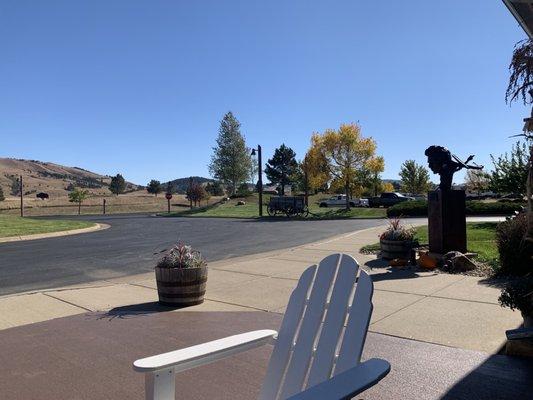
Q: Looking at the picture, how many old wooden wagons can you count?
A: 1